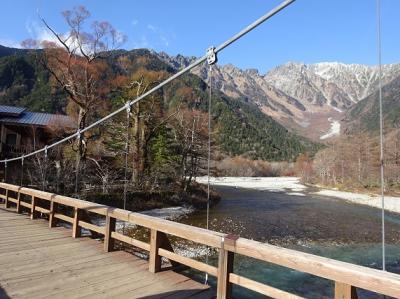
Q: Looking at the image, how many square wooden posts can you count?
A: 9